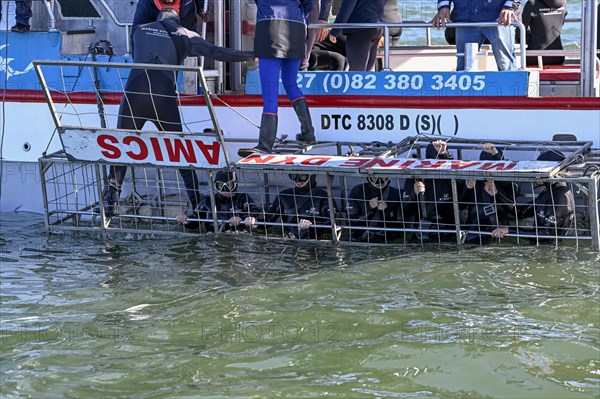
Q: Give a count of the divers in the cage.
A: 6